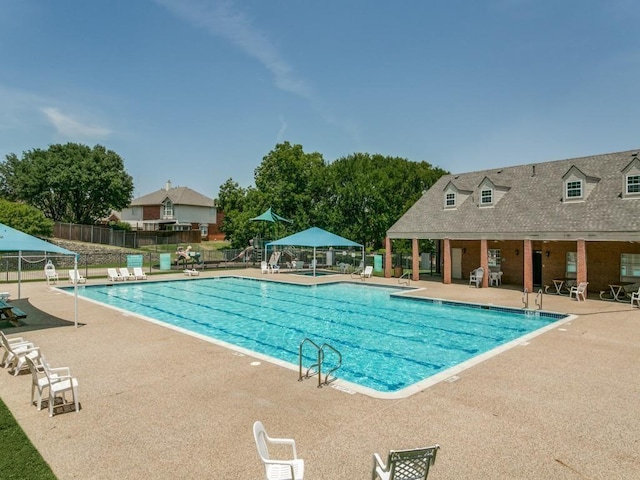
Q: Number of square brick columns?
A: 6